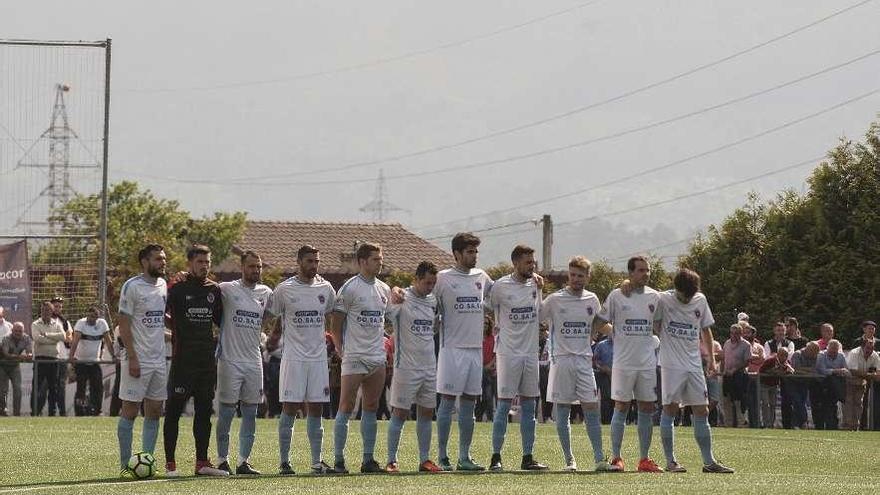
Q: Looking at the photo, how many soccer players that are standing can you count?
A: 11